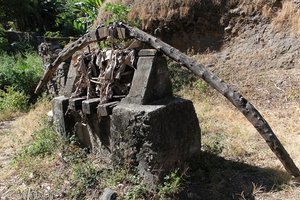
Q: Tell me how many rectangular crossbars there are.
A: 3